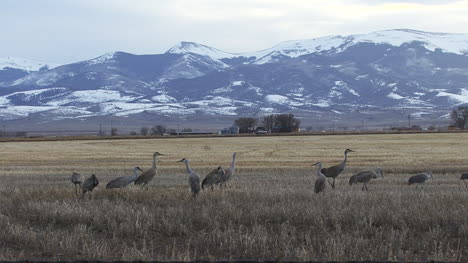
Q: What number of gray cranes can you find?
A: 12